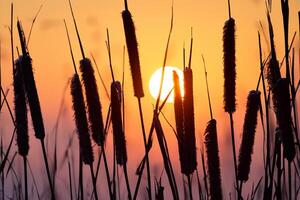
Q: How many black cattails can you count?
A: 13